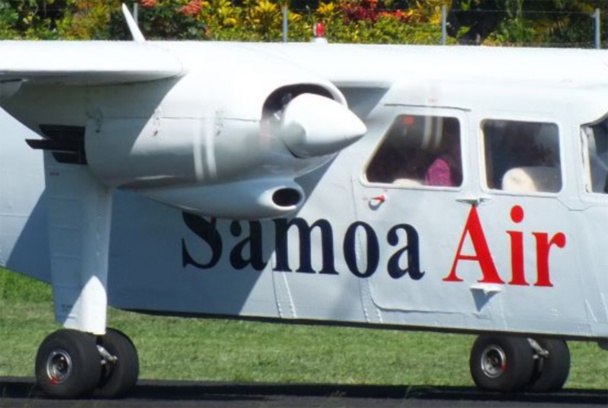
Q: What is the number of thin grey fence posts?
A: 4